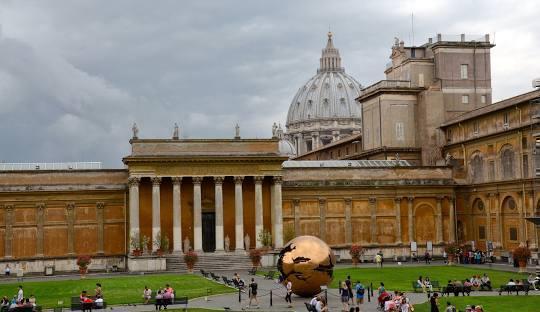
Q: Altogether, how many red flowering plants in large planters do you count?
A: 6